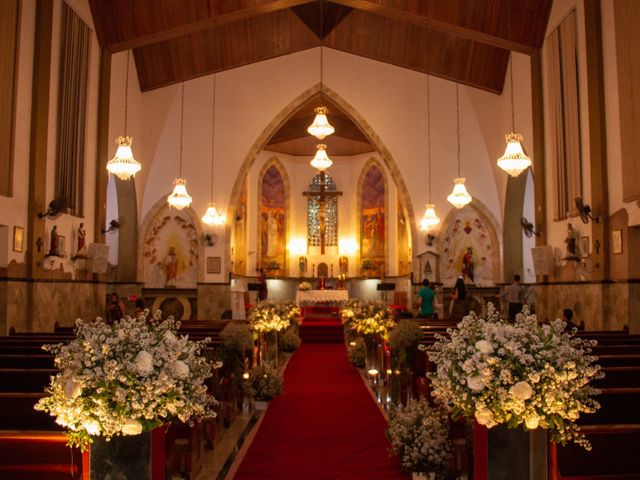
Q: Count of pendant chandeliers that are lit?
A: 8